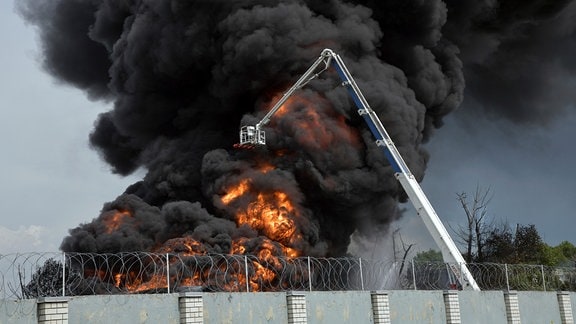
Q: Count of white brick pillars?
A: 7